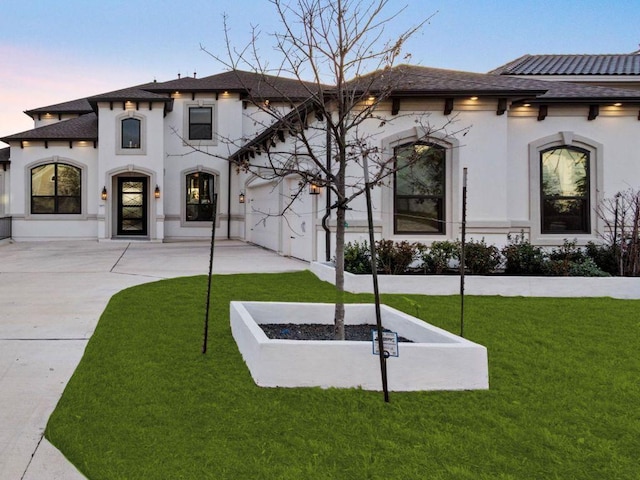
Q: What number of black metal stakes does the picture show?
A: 3